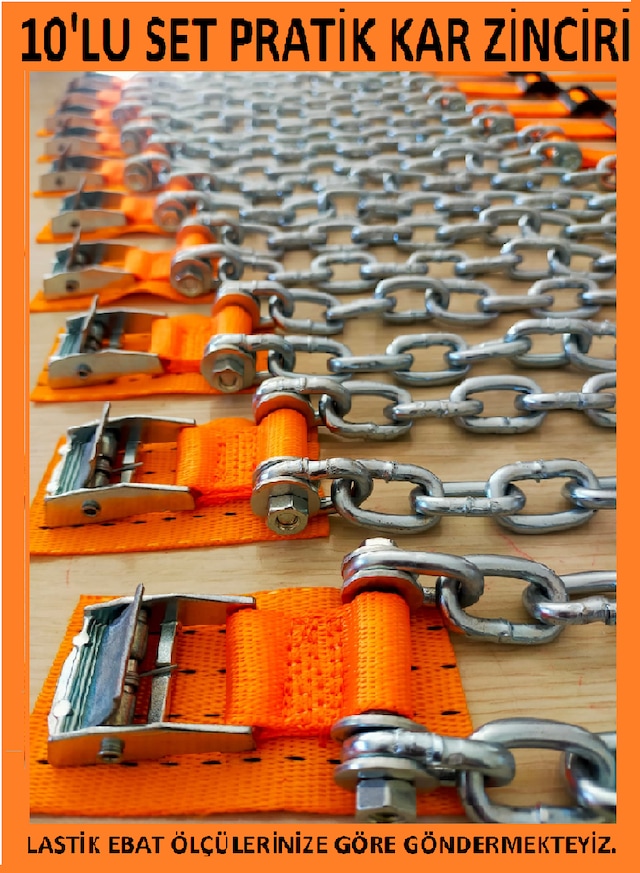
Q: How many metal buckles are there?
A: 10